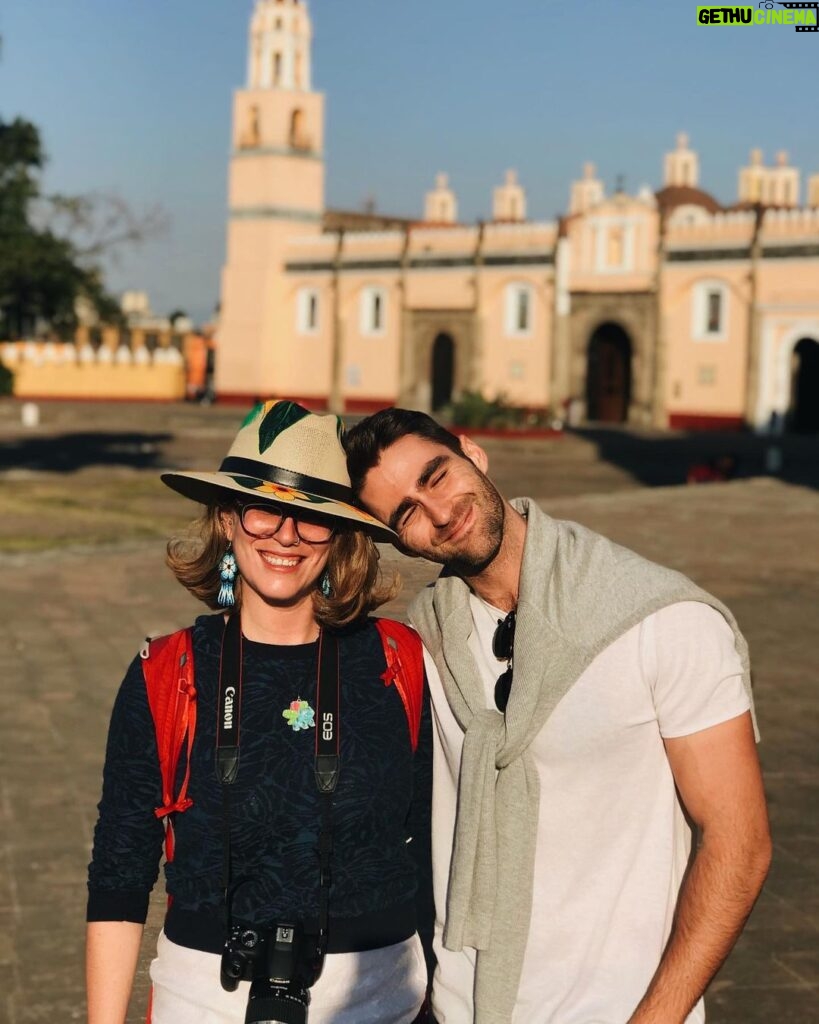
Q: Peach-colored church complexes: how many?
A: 1